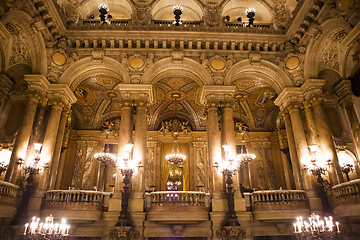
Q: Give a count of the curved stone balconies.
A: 5